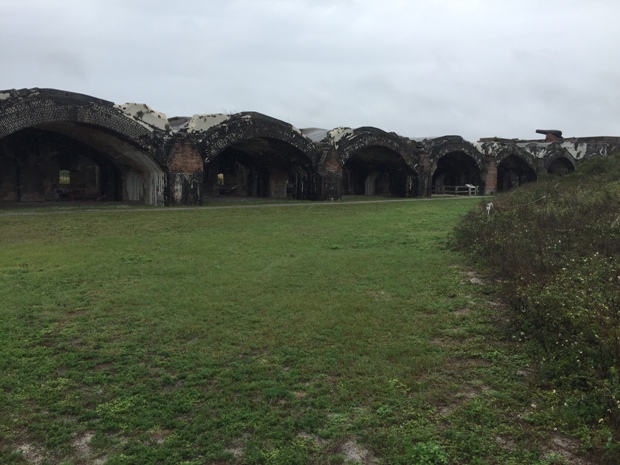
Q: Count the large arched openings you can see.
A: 6